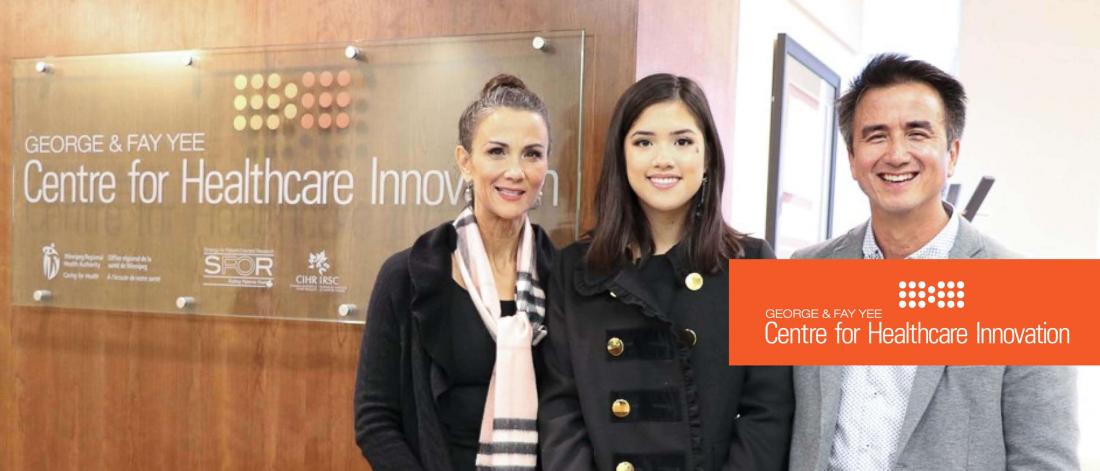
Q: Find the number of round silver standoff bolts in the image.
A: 7